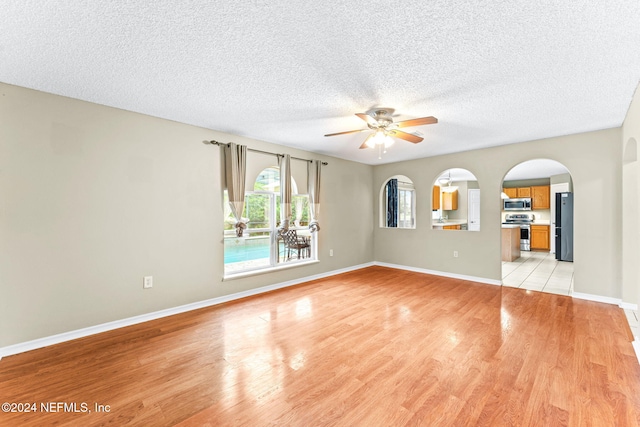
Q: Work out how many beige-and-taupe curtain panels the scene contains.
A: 3